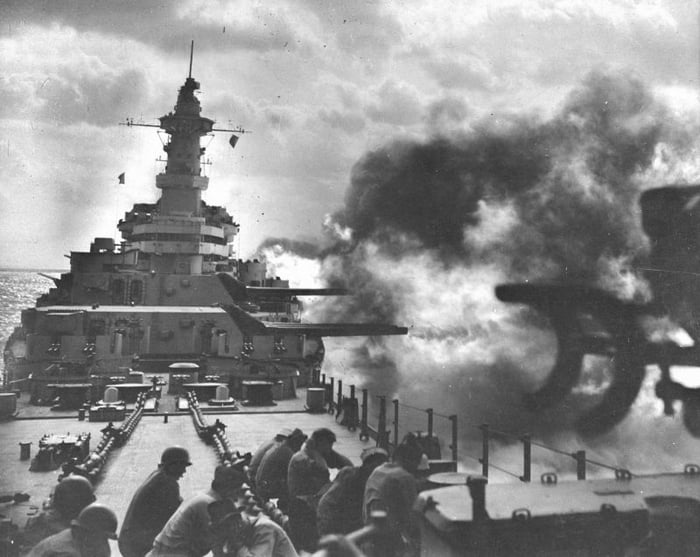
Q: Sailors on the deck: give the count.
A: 10